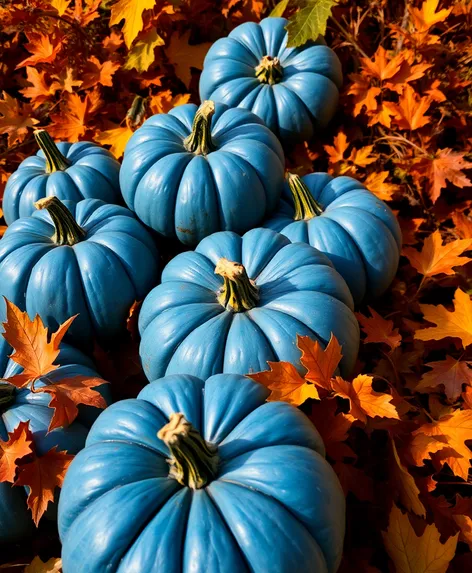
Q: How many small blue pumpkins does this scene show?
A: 8